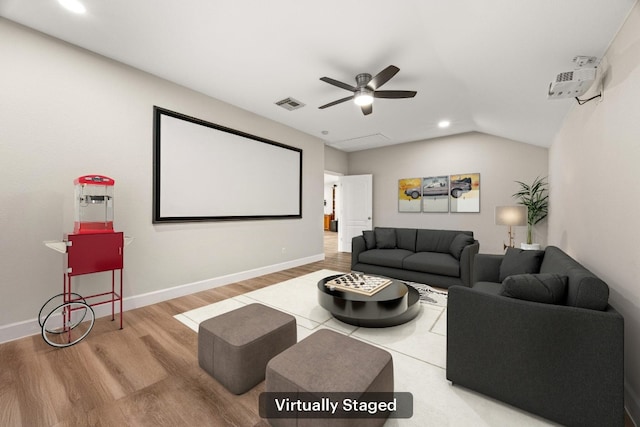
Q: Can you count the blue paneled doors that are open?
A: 0